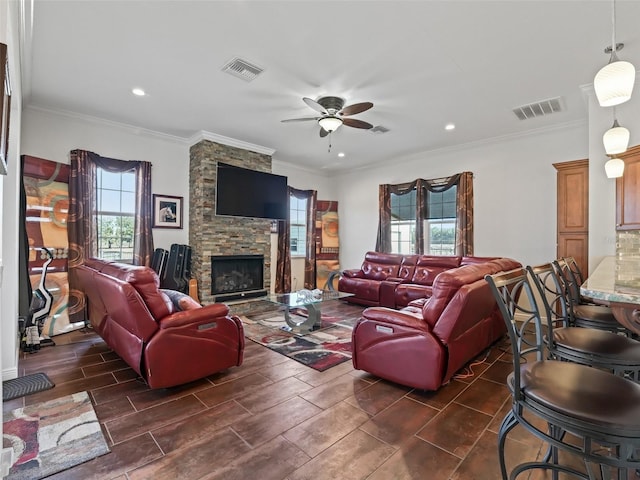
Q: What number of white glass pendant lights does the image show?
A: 3